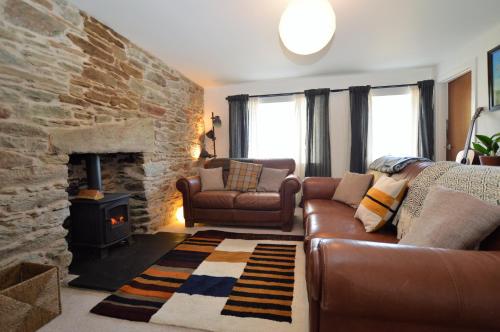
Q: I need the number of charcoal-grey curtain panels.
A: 4